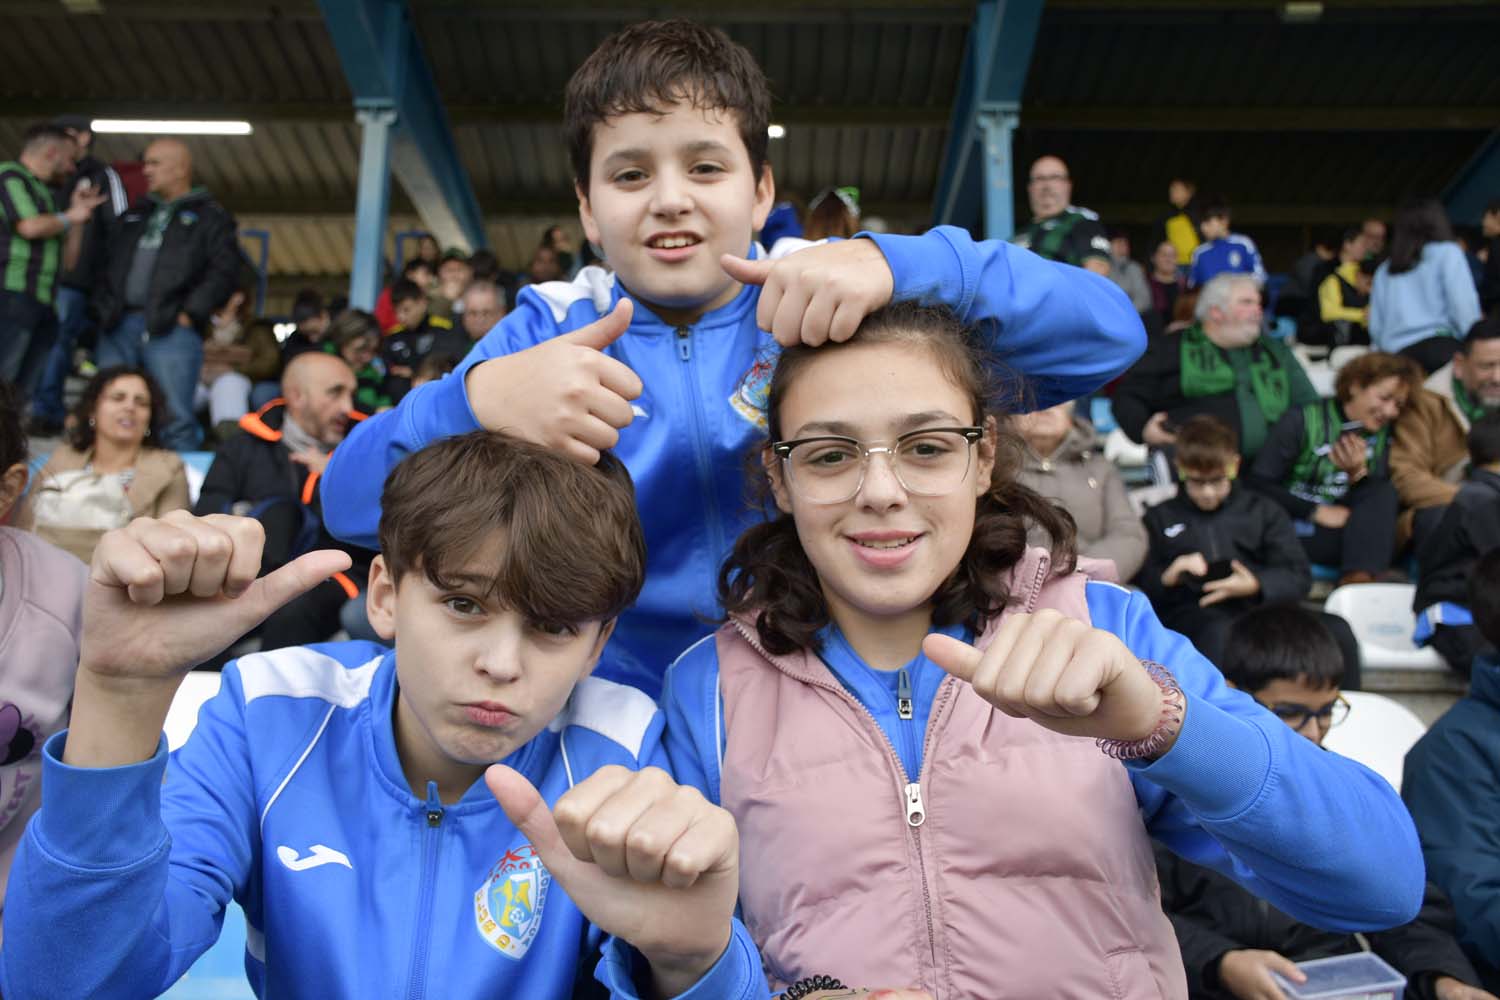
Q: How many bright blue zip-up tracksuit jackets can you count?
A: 3